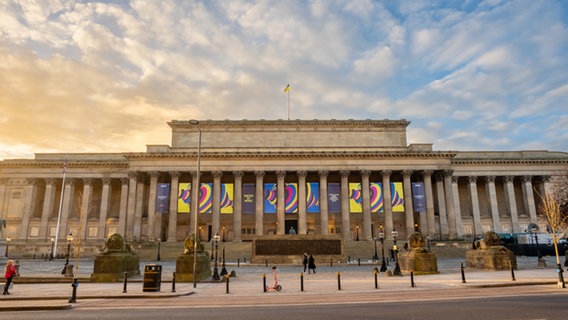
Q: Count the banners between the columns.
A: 13